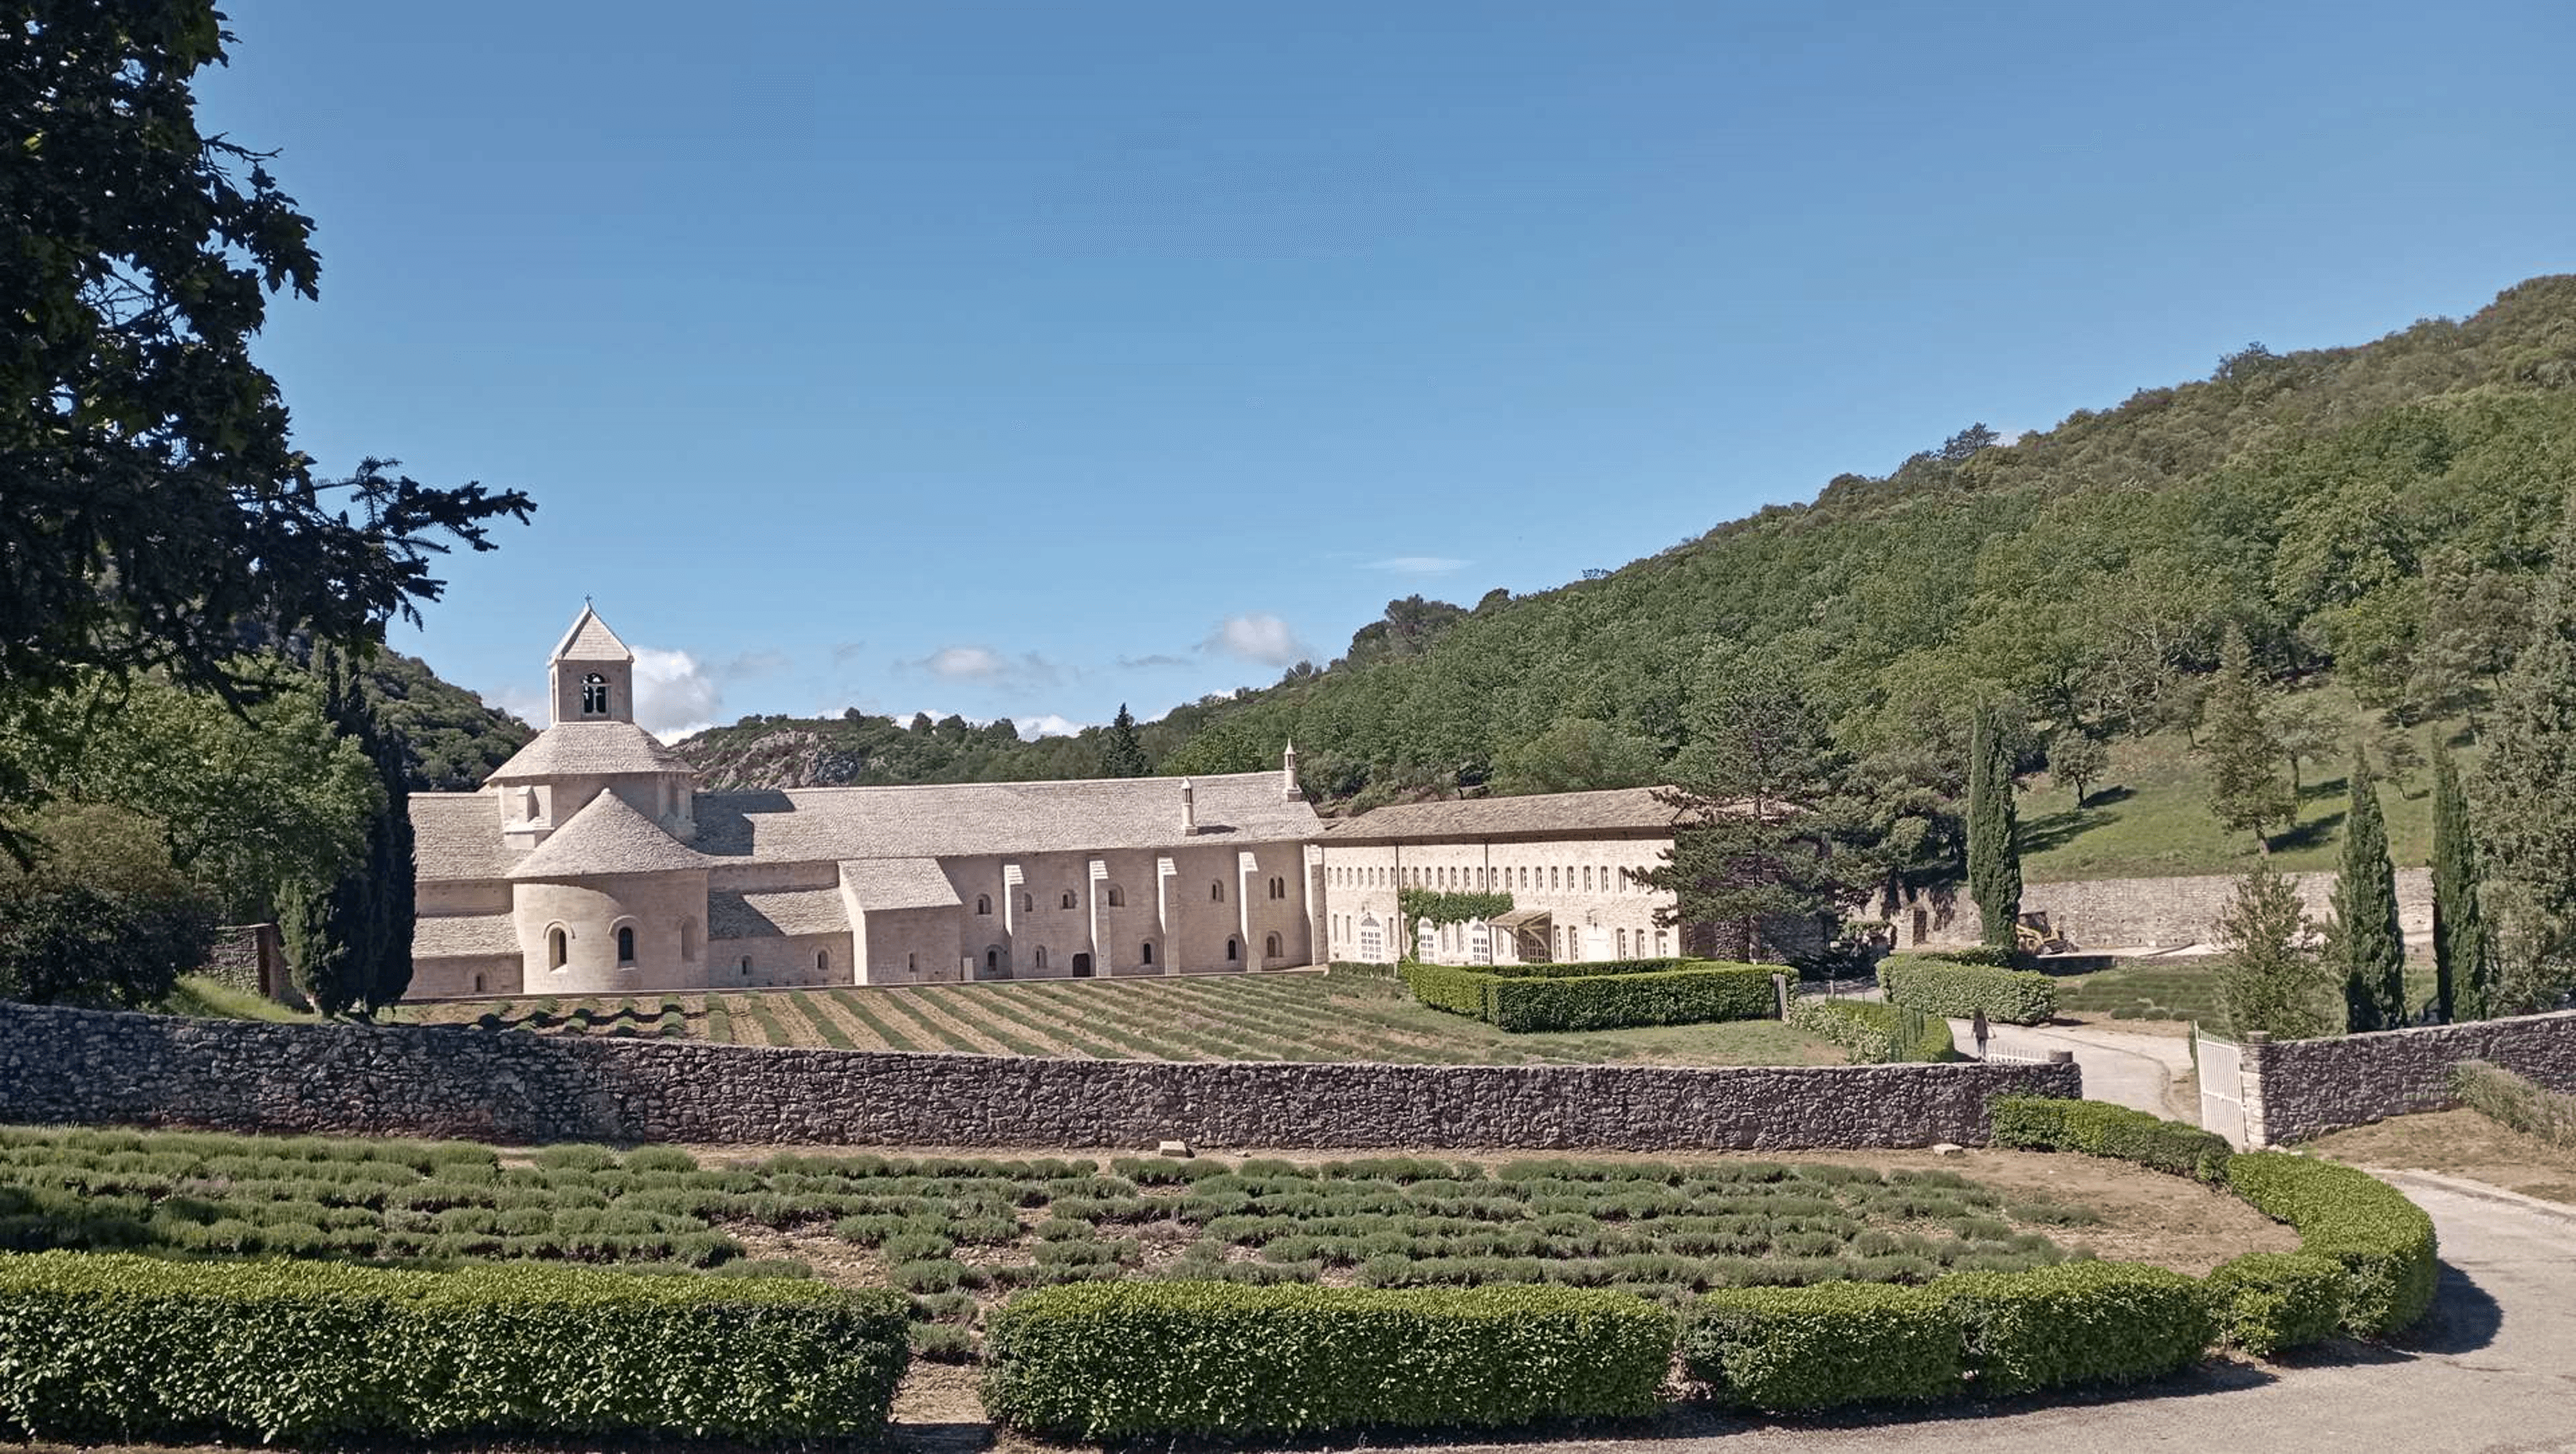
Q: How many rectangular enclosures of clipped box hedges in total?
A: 1